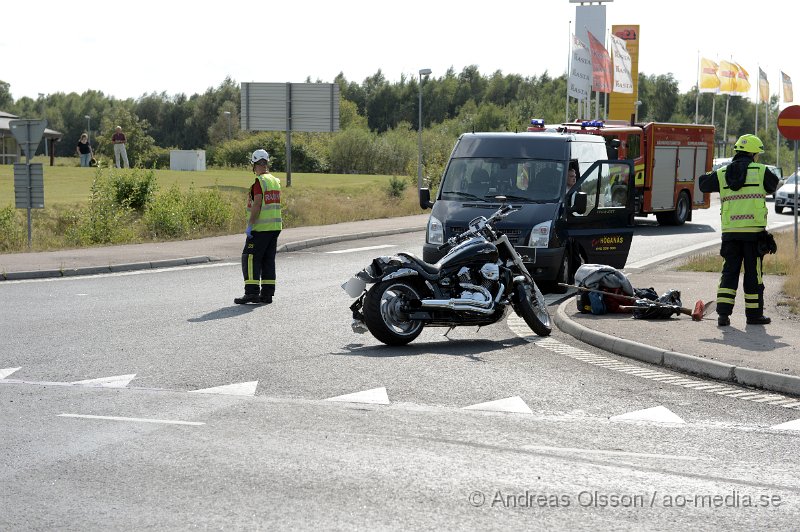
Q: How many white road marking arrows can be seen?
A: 7